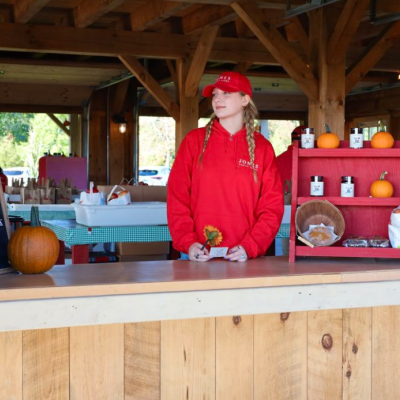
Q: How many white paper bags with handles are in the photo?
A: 2